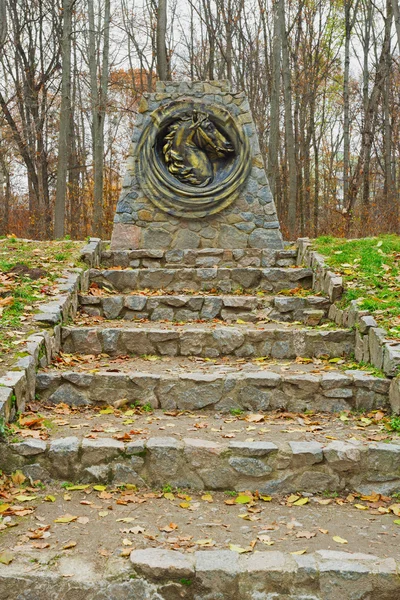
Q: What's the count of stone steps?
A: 7